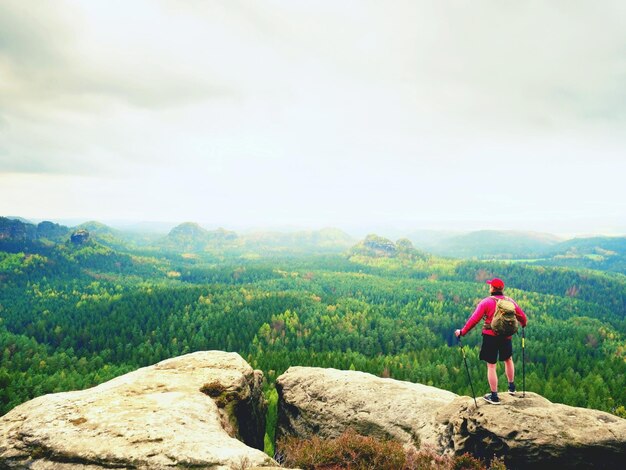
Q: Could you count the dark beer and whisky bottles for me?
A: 0